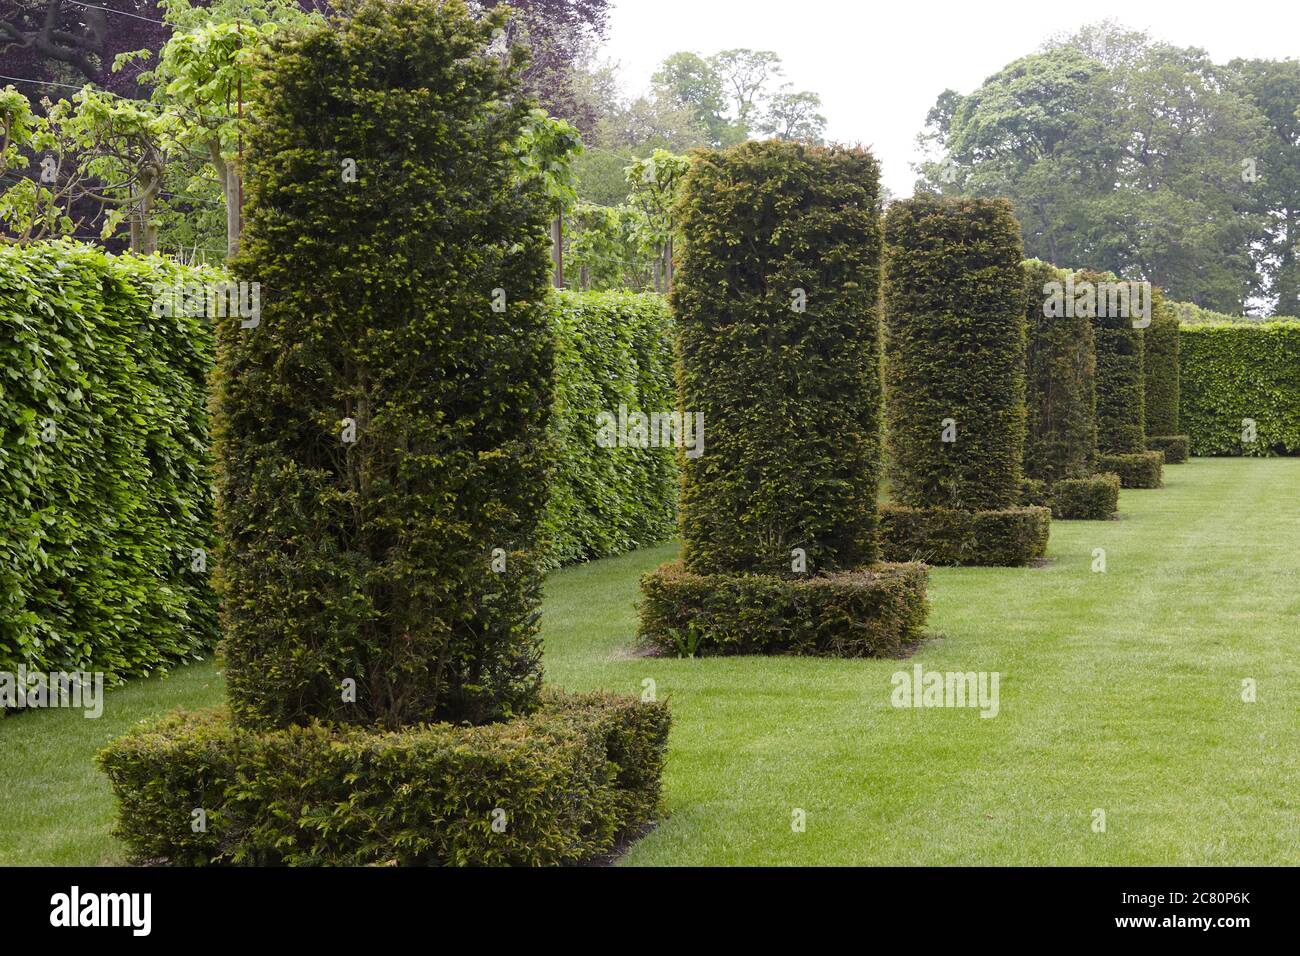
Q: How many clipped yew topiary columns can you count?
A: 6